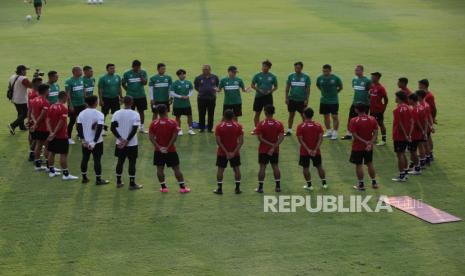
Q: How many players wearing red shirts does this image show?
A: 14